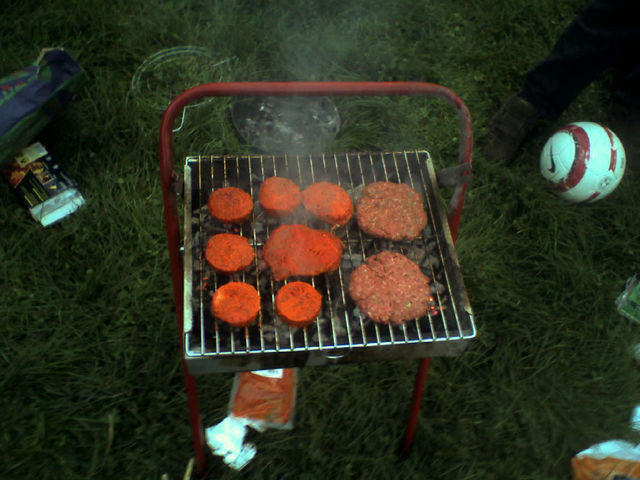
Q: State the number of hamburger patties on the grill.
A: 2